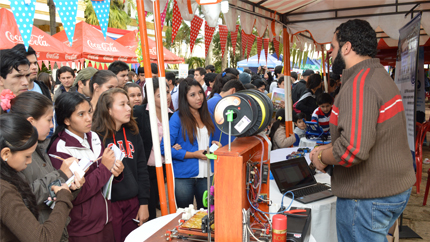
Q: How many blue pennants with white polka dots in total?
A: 3